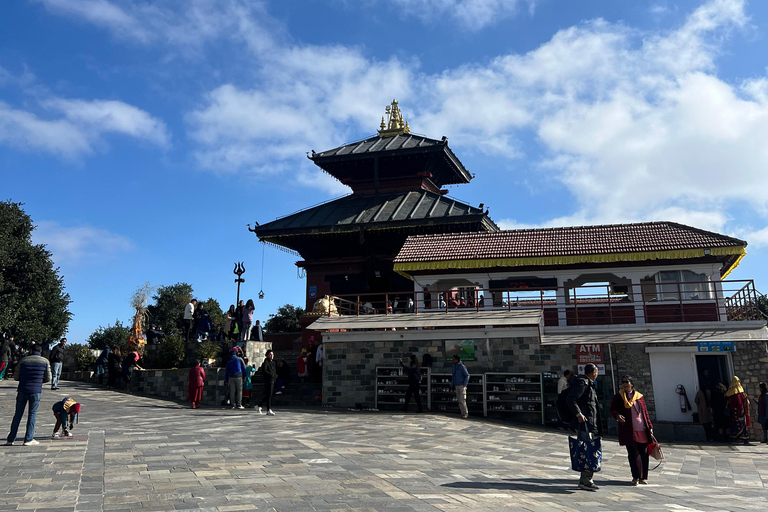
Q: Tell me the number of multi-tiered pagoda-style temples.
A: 1